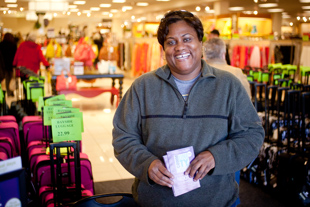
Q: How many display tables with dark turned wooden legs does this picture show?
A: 1